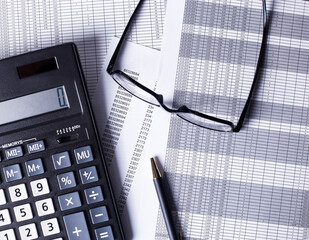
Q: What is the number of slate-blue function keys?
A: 13